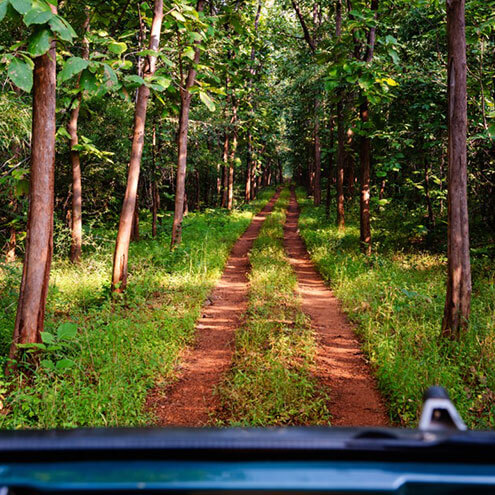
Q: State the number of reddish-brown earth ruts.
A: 2